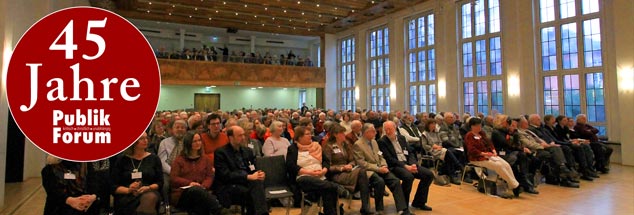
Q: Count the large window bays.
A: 5